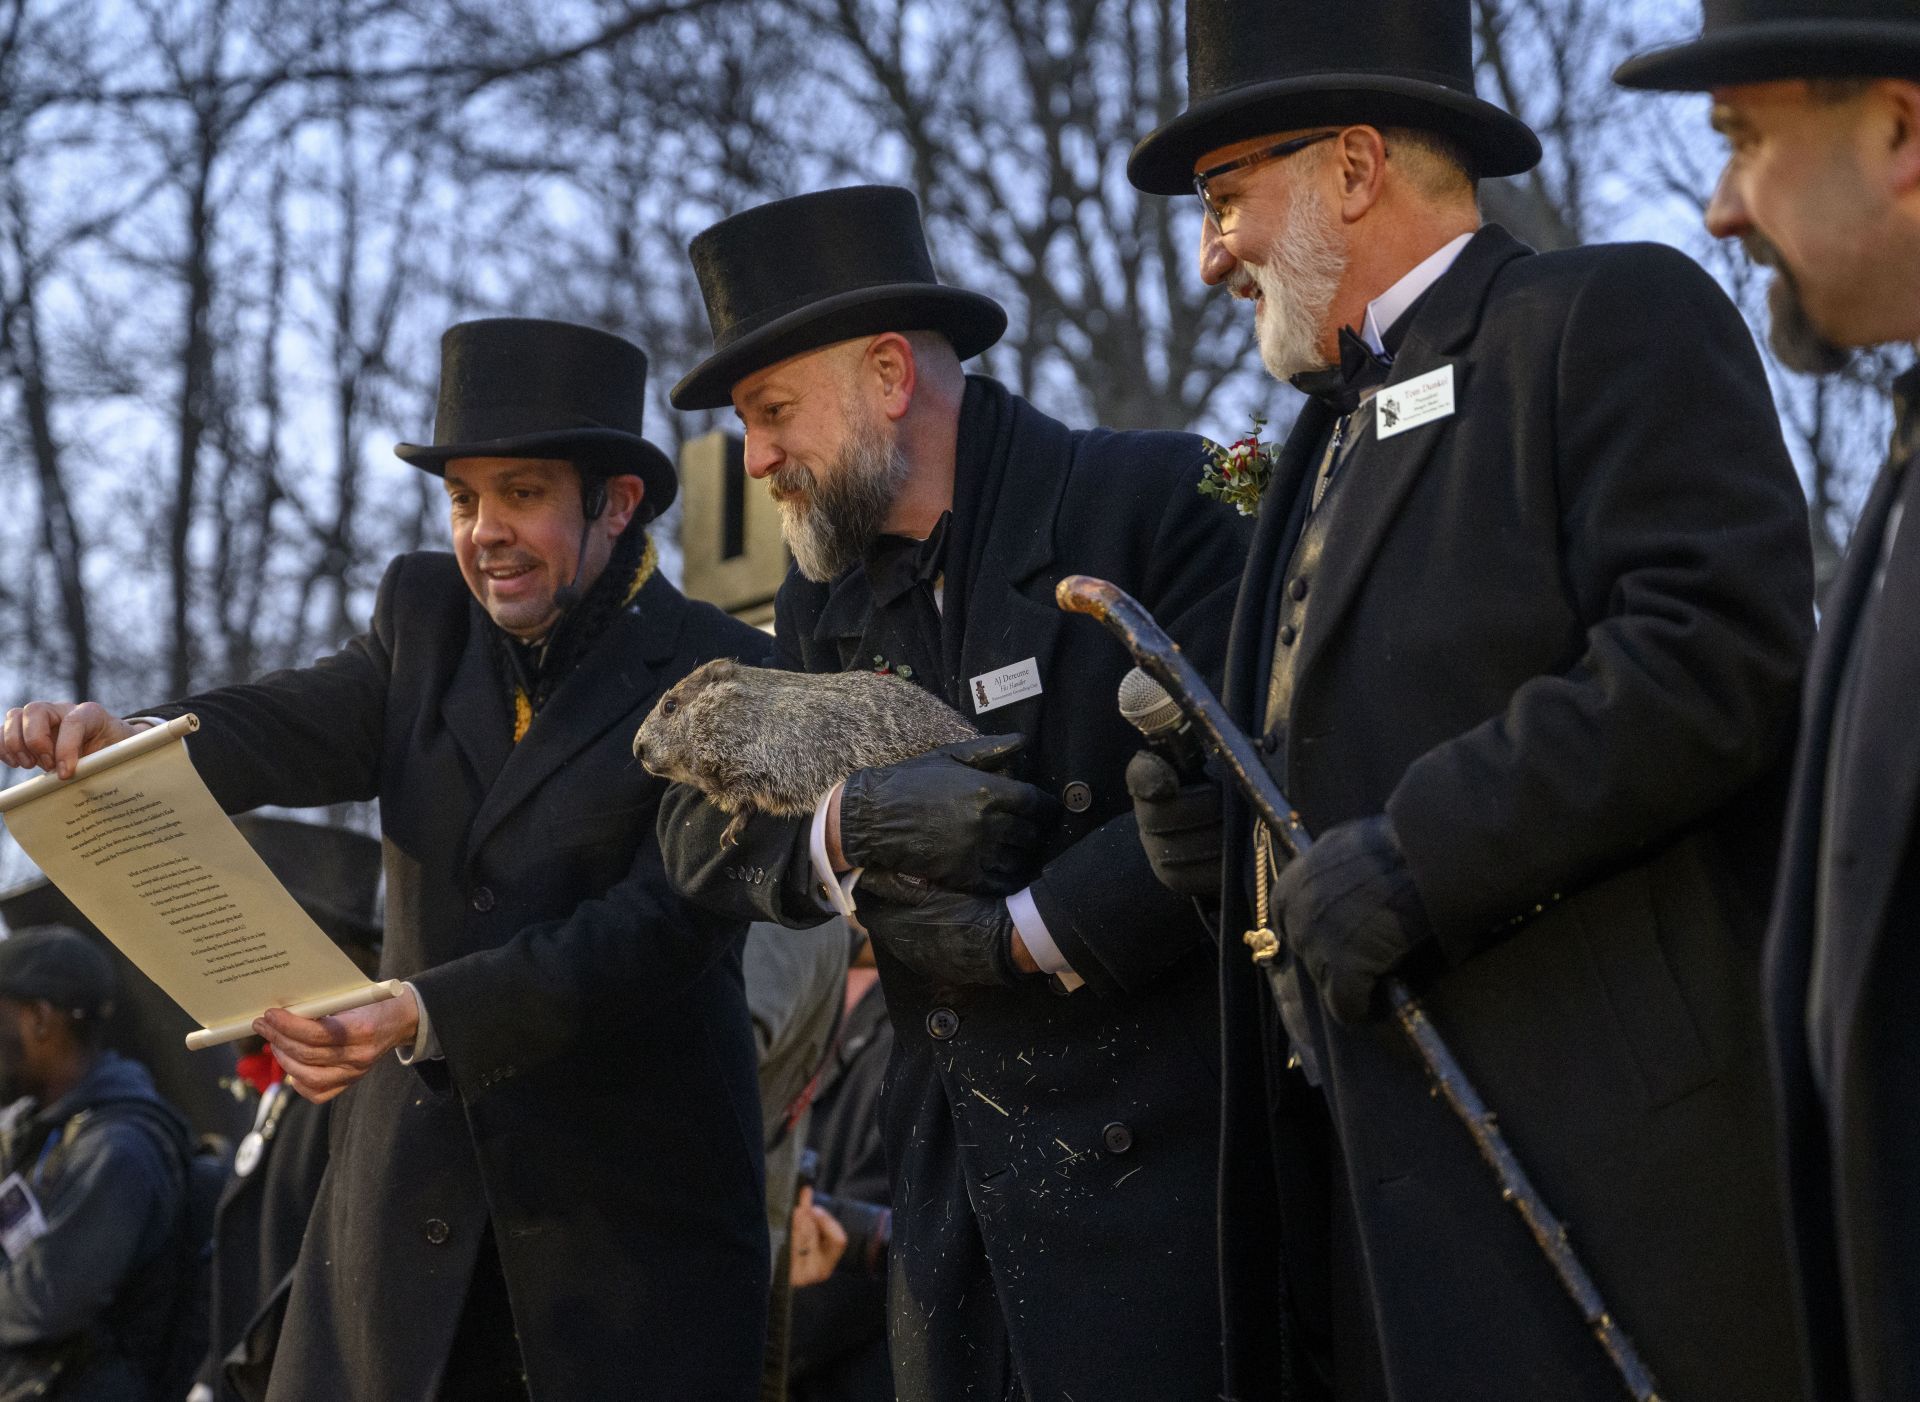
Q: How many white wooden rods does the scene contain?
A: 2